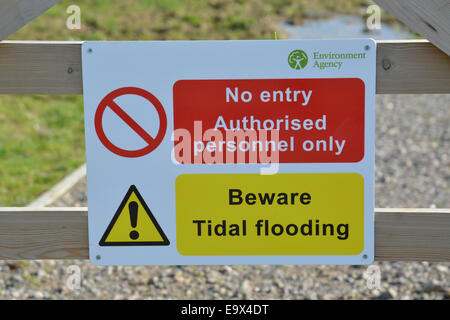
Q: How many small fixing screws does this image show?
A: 4